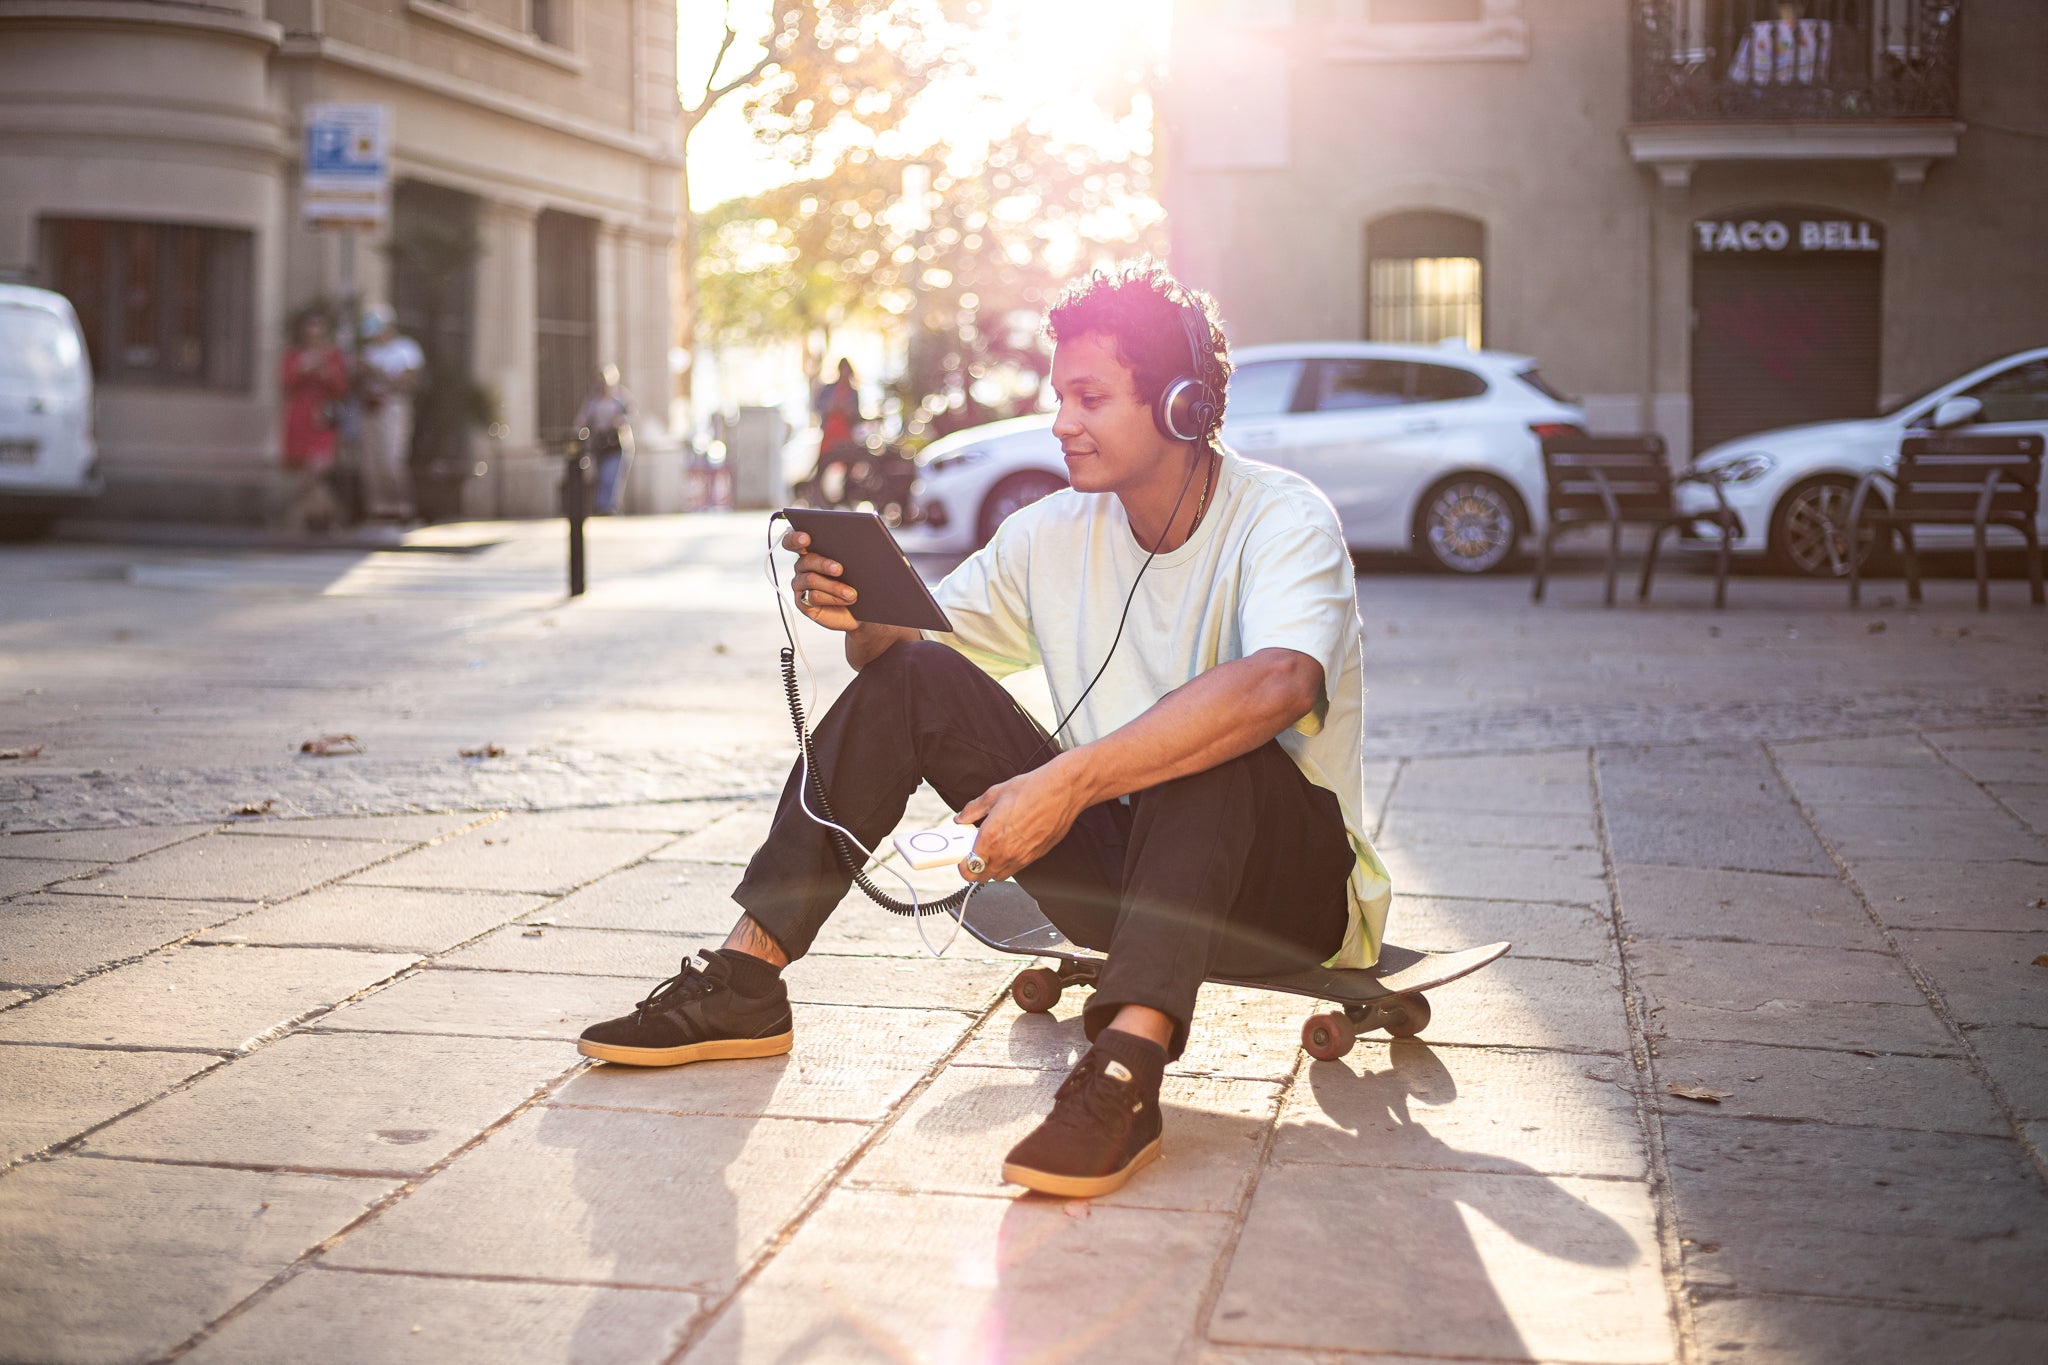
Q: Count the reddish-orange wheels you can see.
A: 3